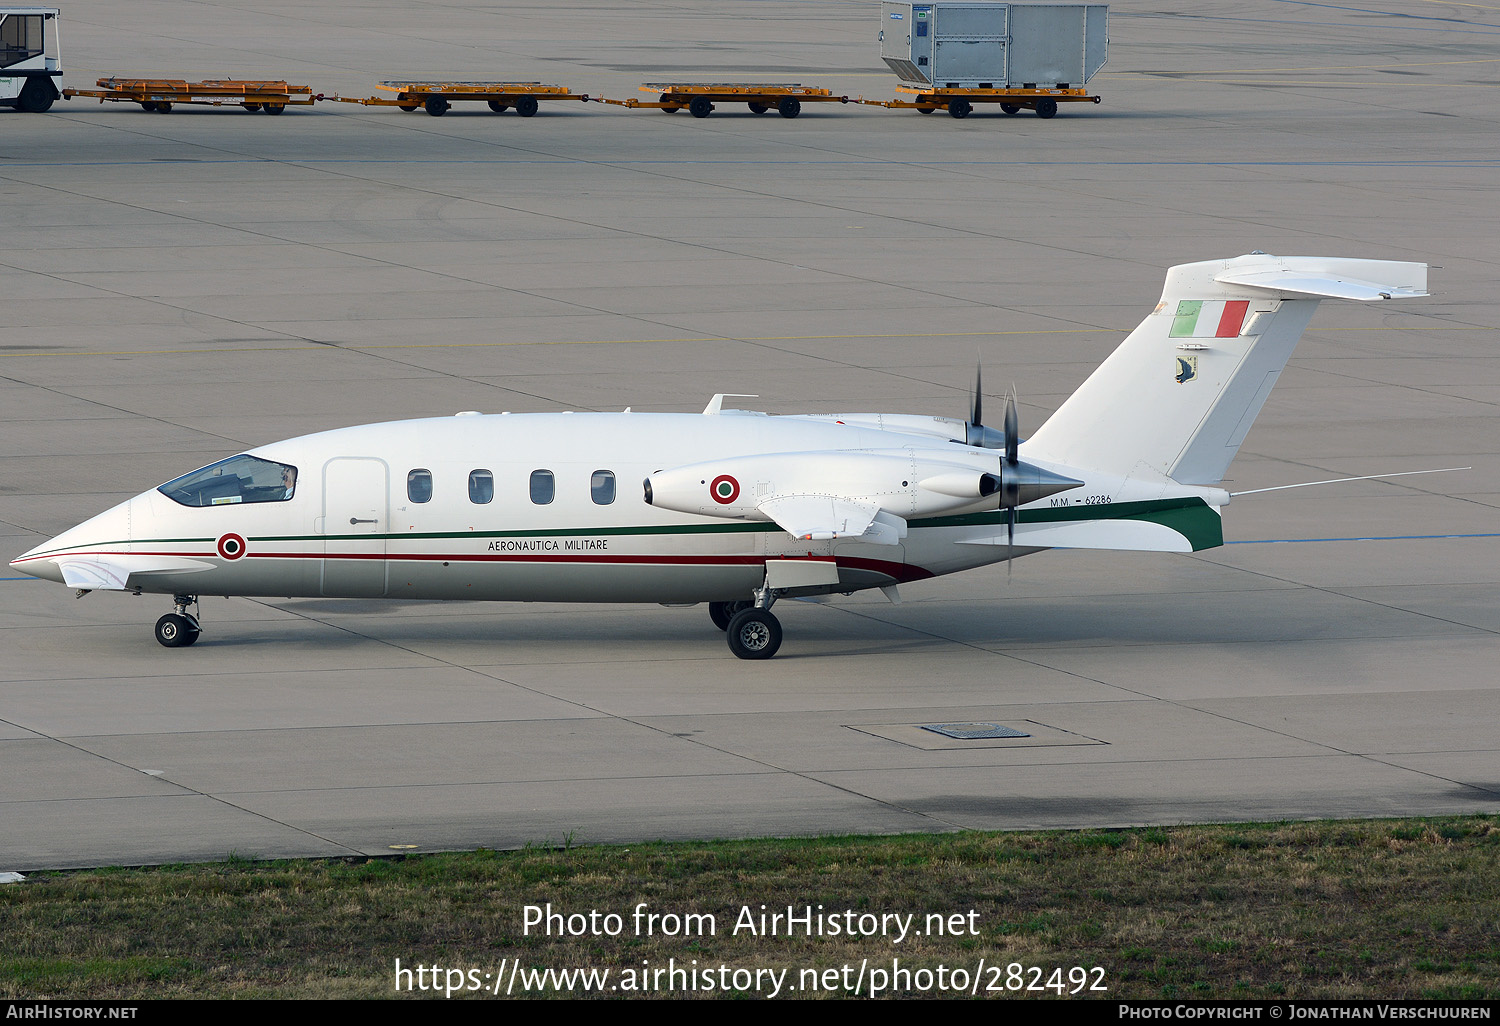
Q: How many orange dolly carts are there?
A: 4